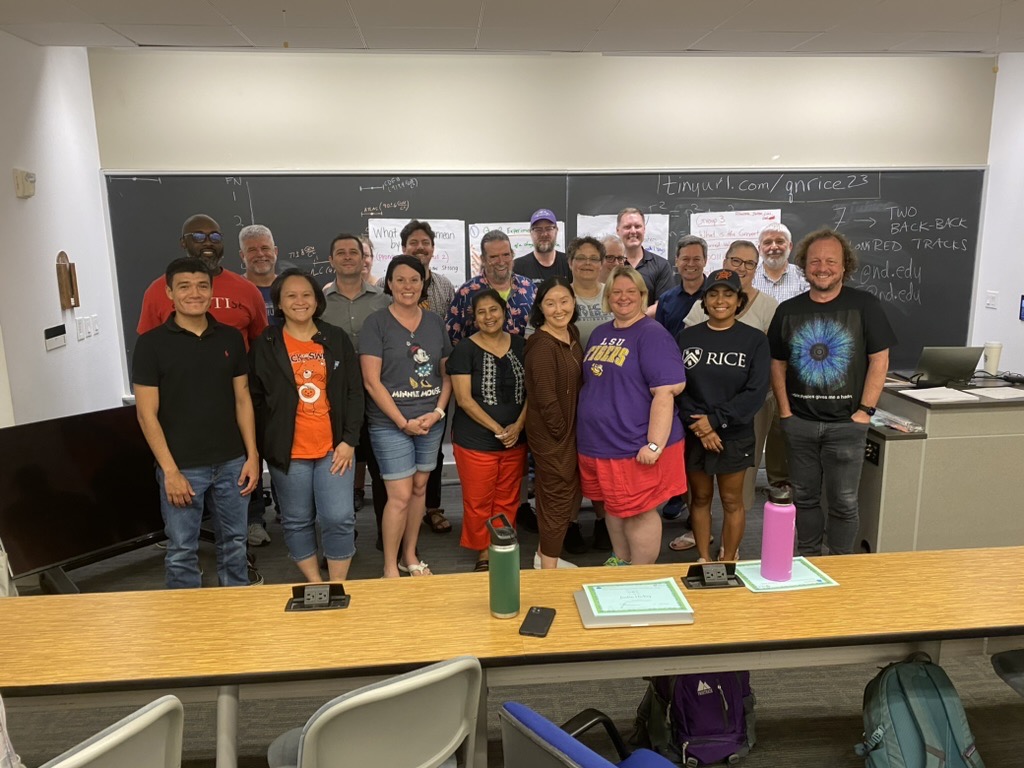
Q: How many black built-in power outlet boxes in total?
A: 2